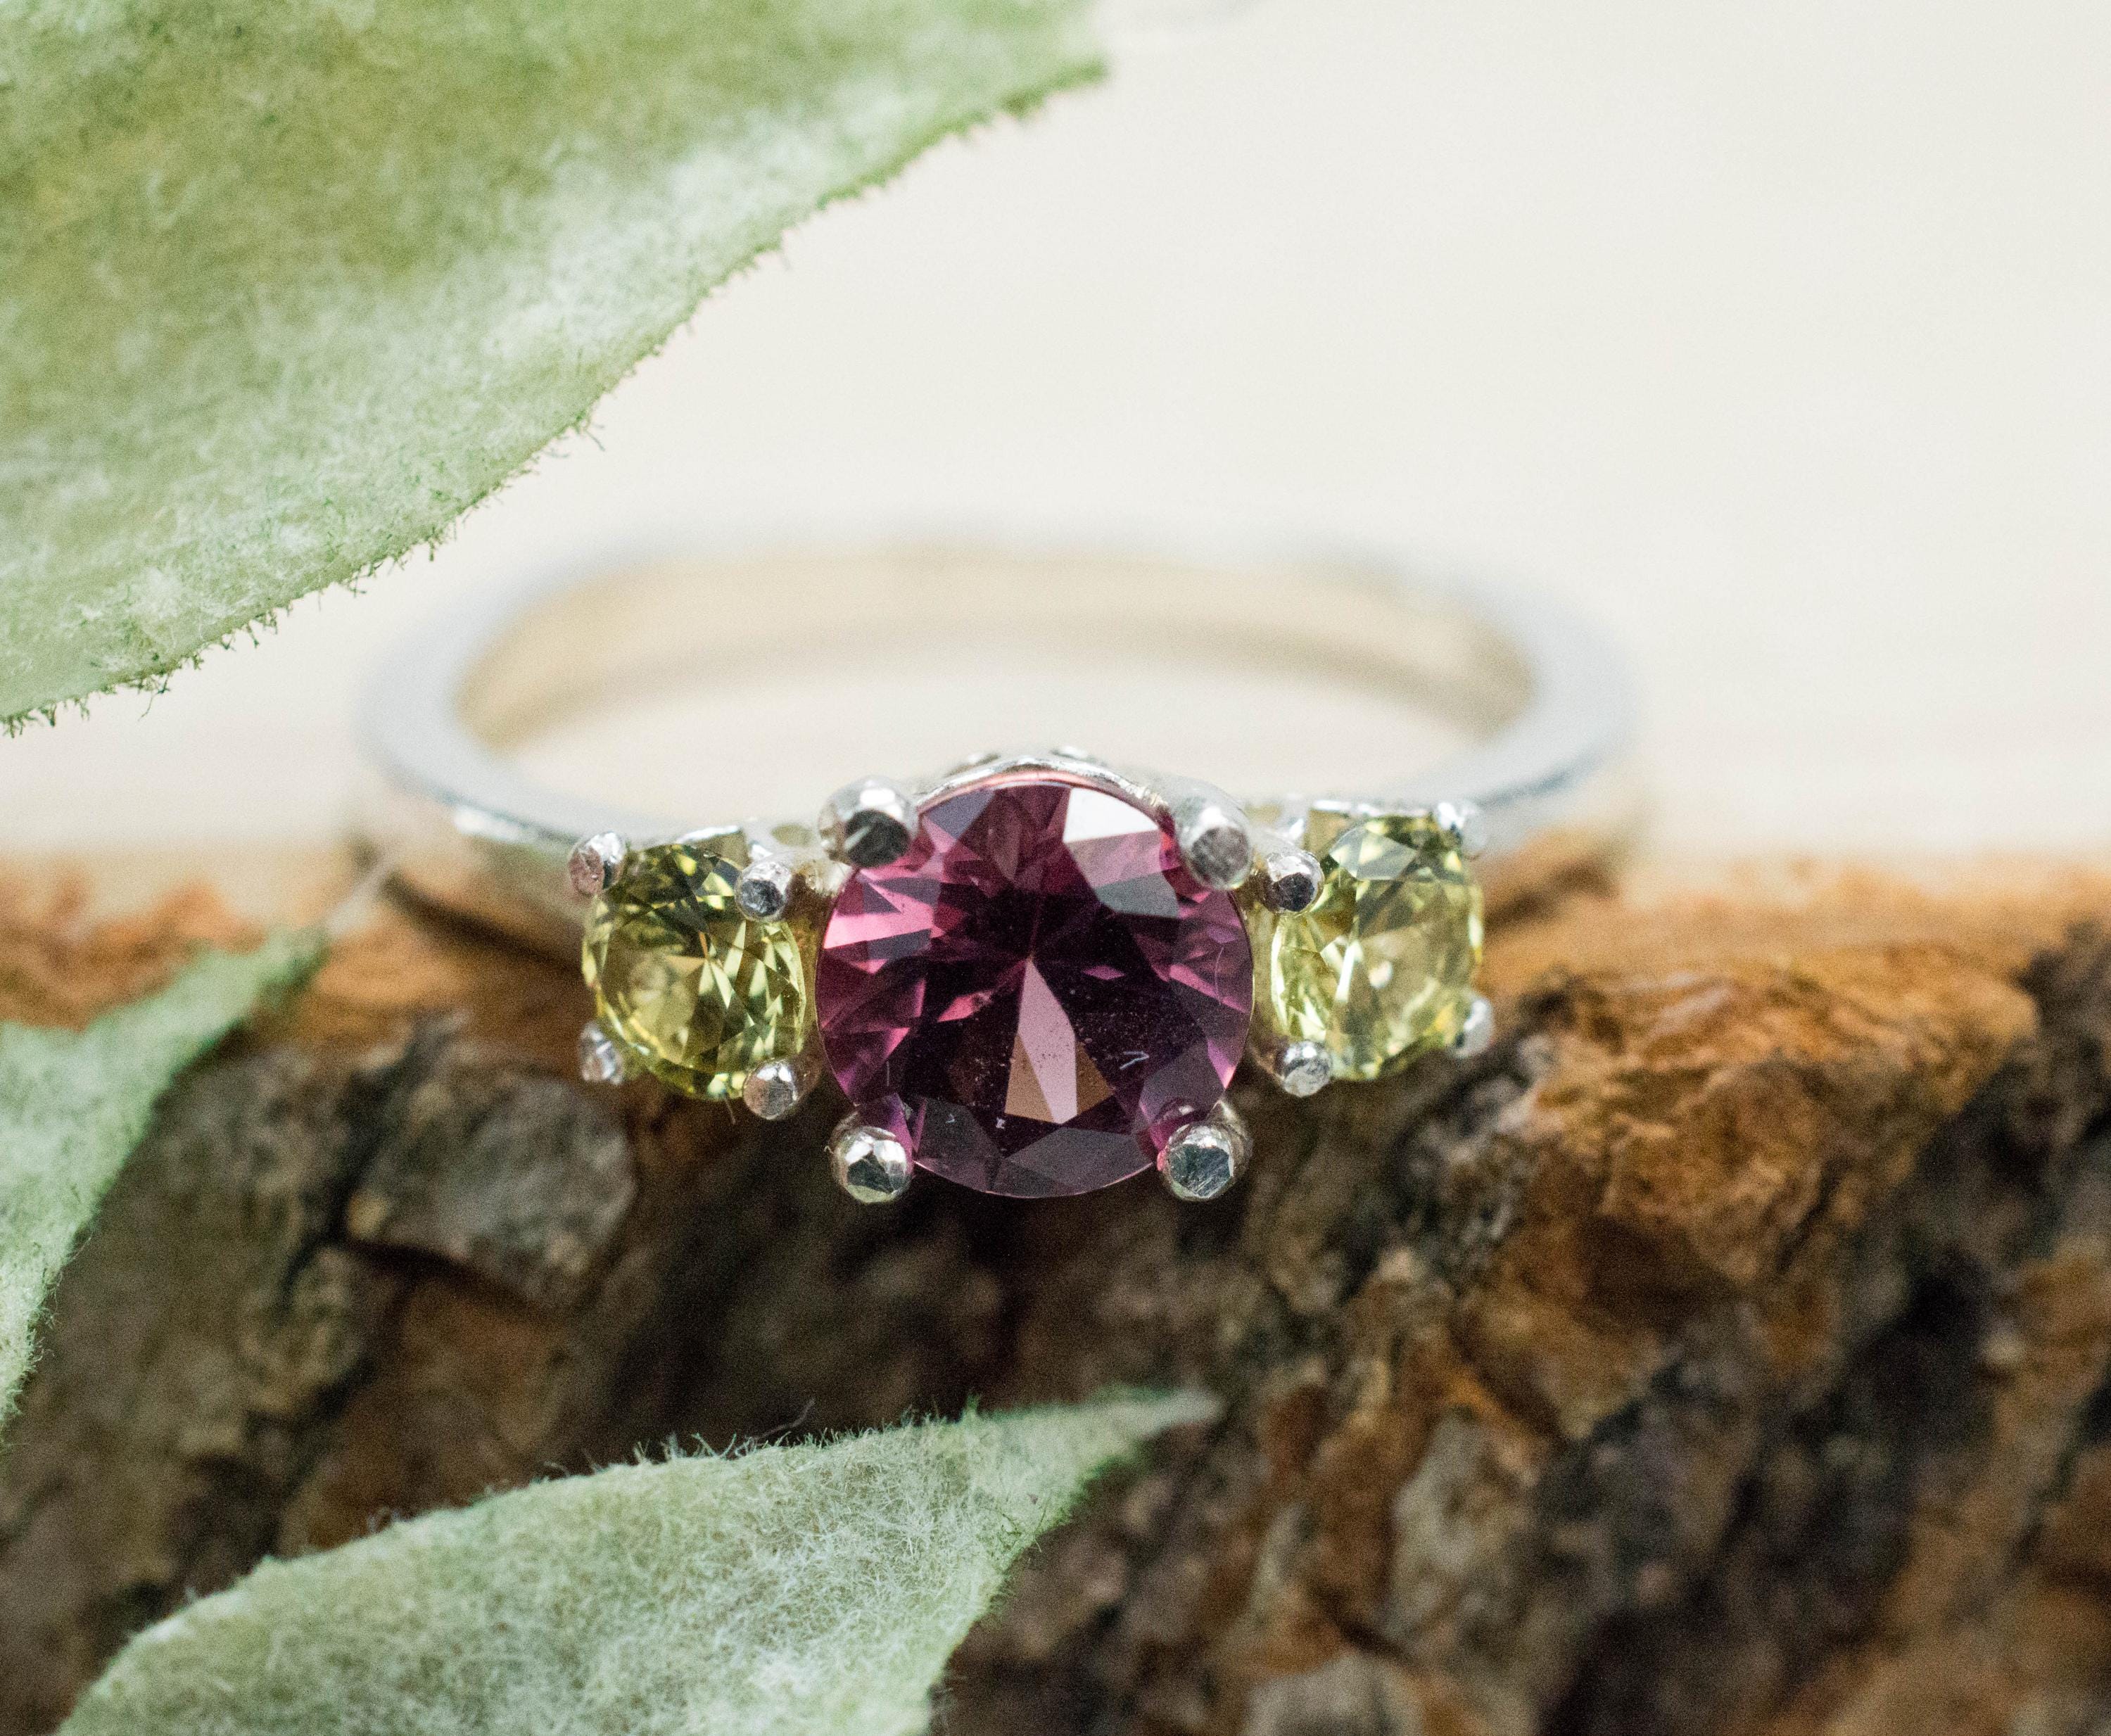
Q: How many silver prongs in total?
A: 12